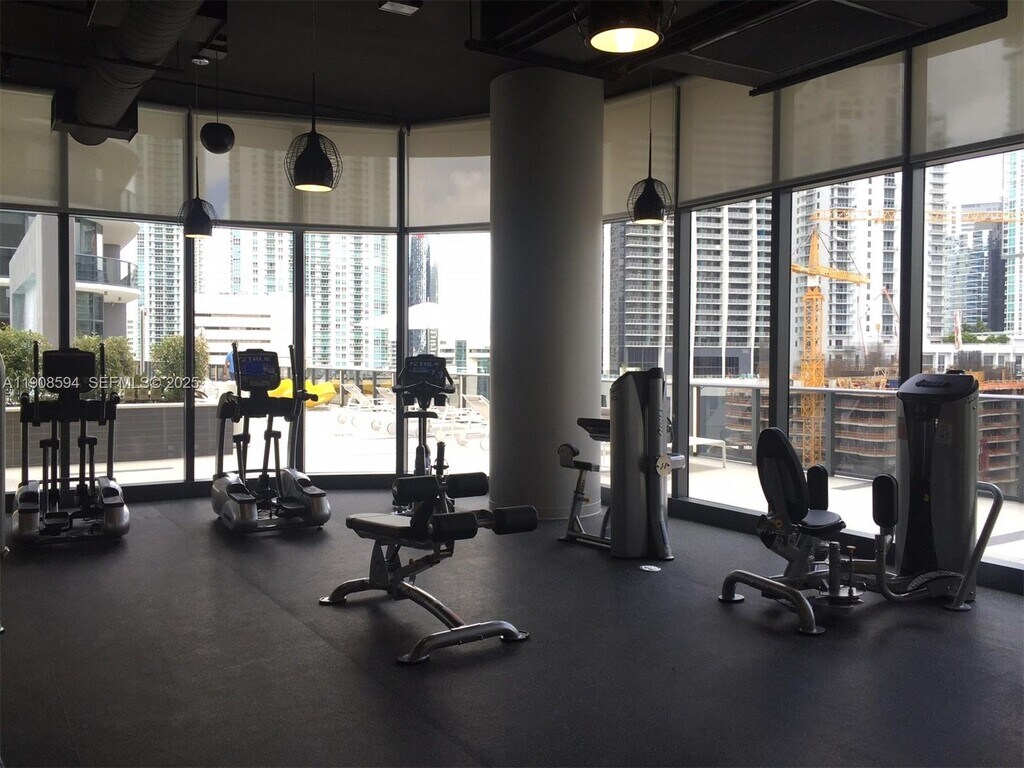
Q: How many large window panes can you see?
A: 9